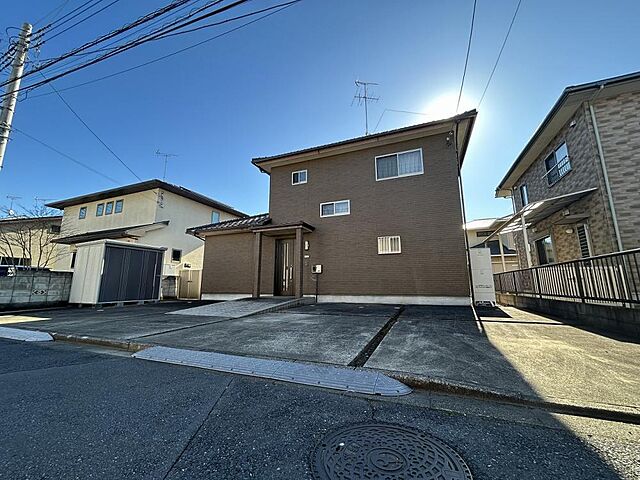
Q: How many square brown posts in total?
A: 2